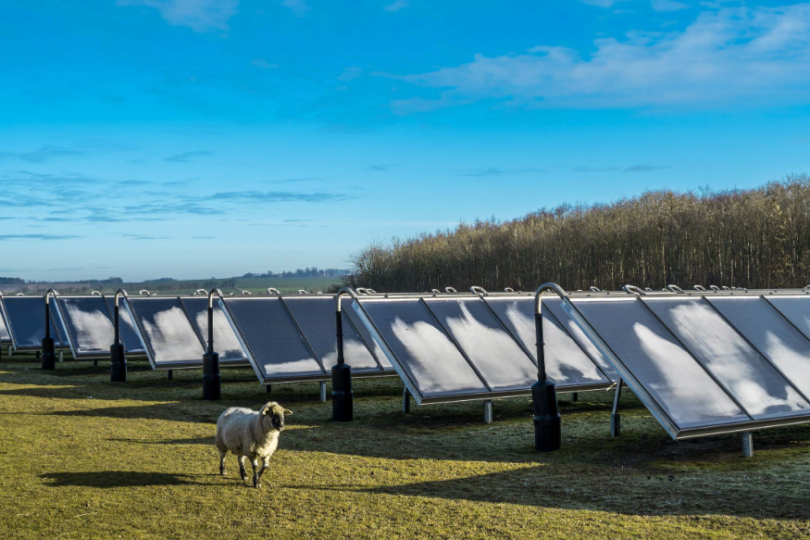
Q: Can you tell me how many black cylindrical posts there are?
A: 5